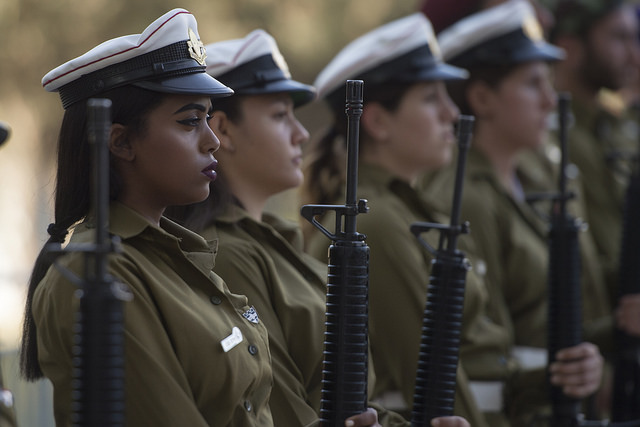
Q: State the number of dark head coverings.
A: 2